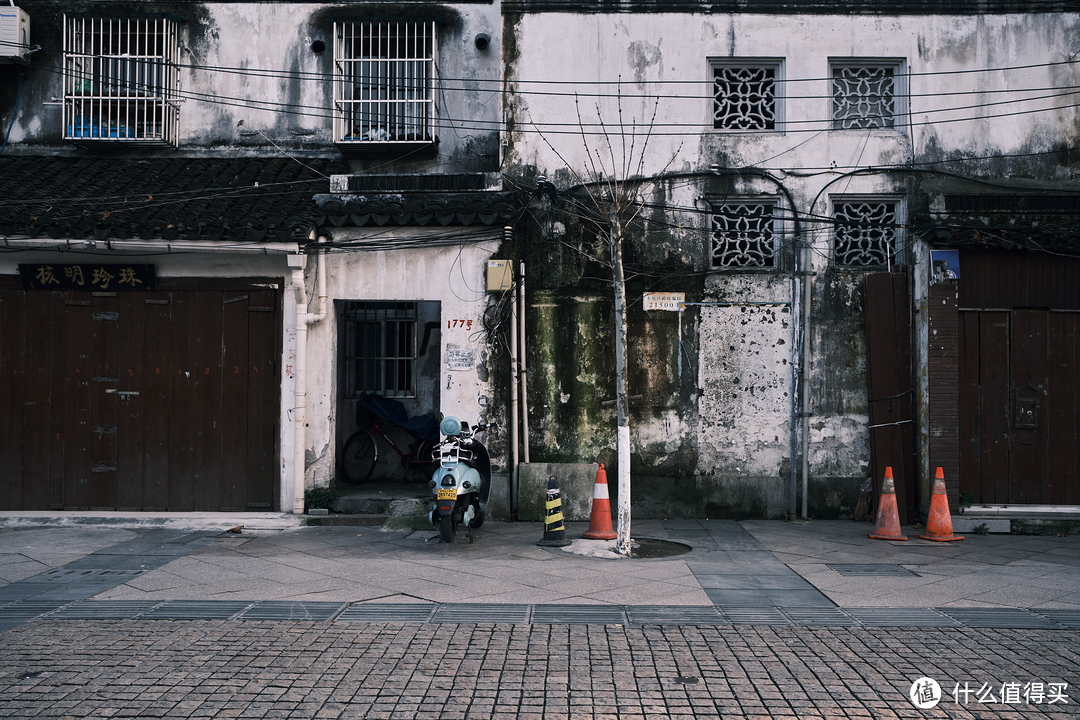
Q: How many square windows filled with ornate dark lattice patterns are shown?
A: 4